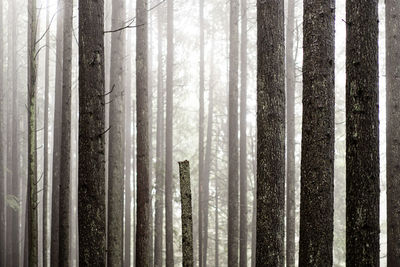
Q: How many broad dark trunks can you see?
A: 4